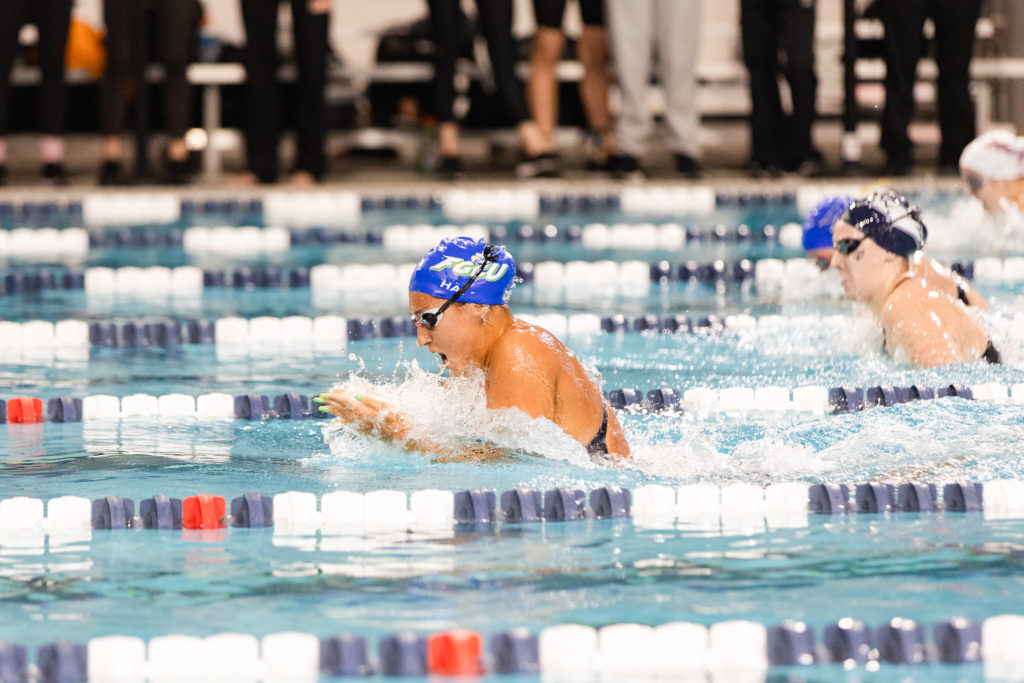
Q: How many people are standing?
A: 8